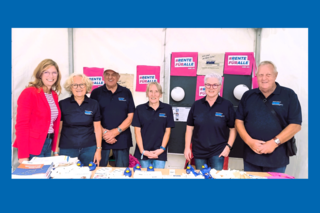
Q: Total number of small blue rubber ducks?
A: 7